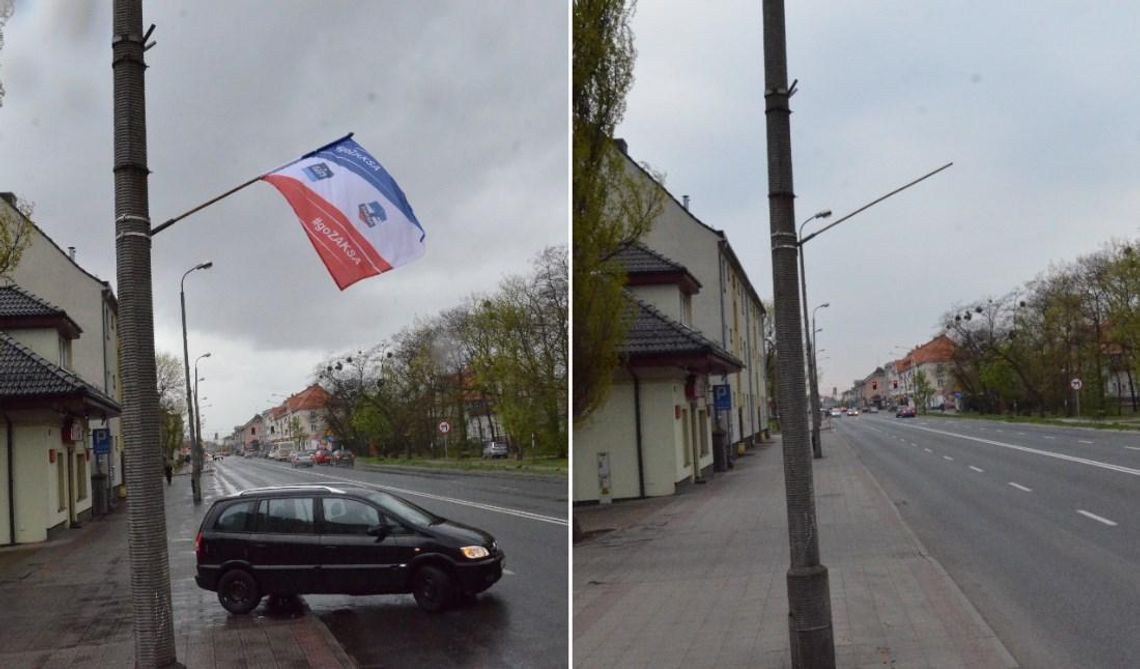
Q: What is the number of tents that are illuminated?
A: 0